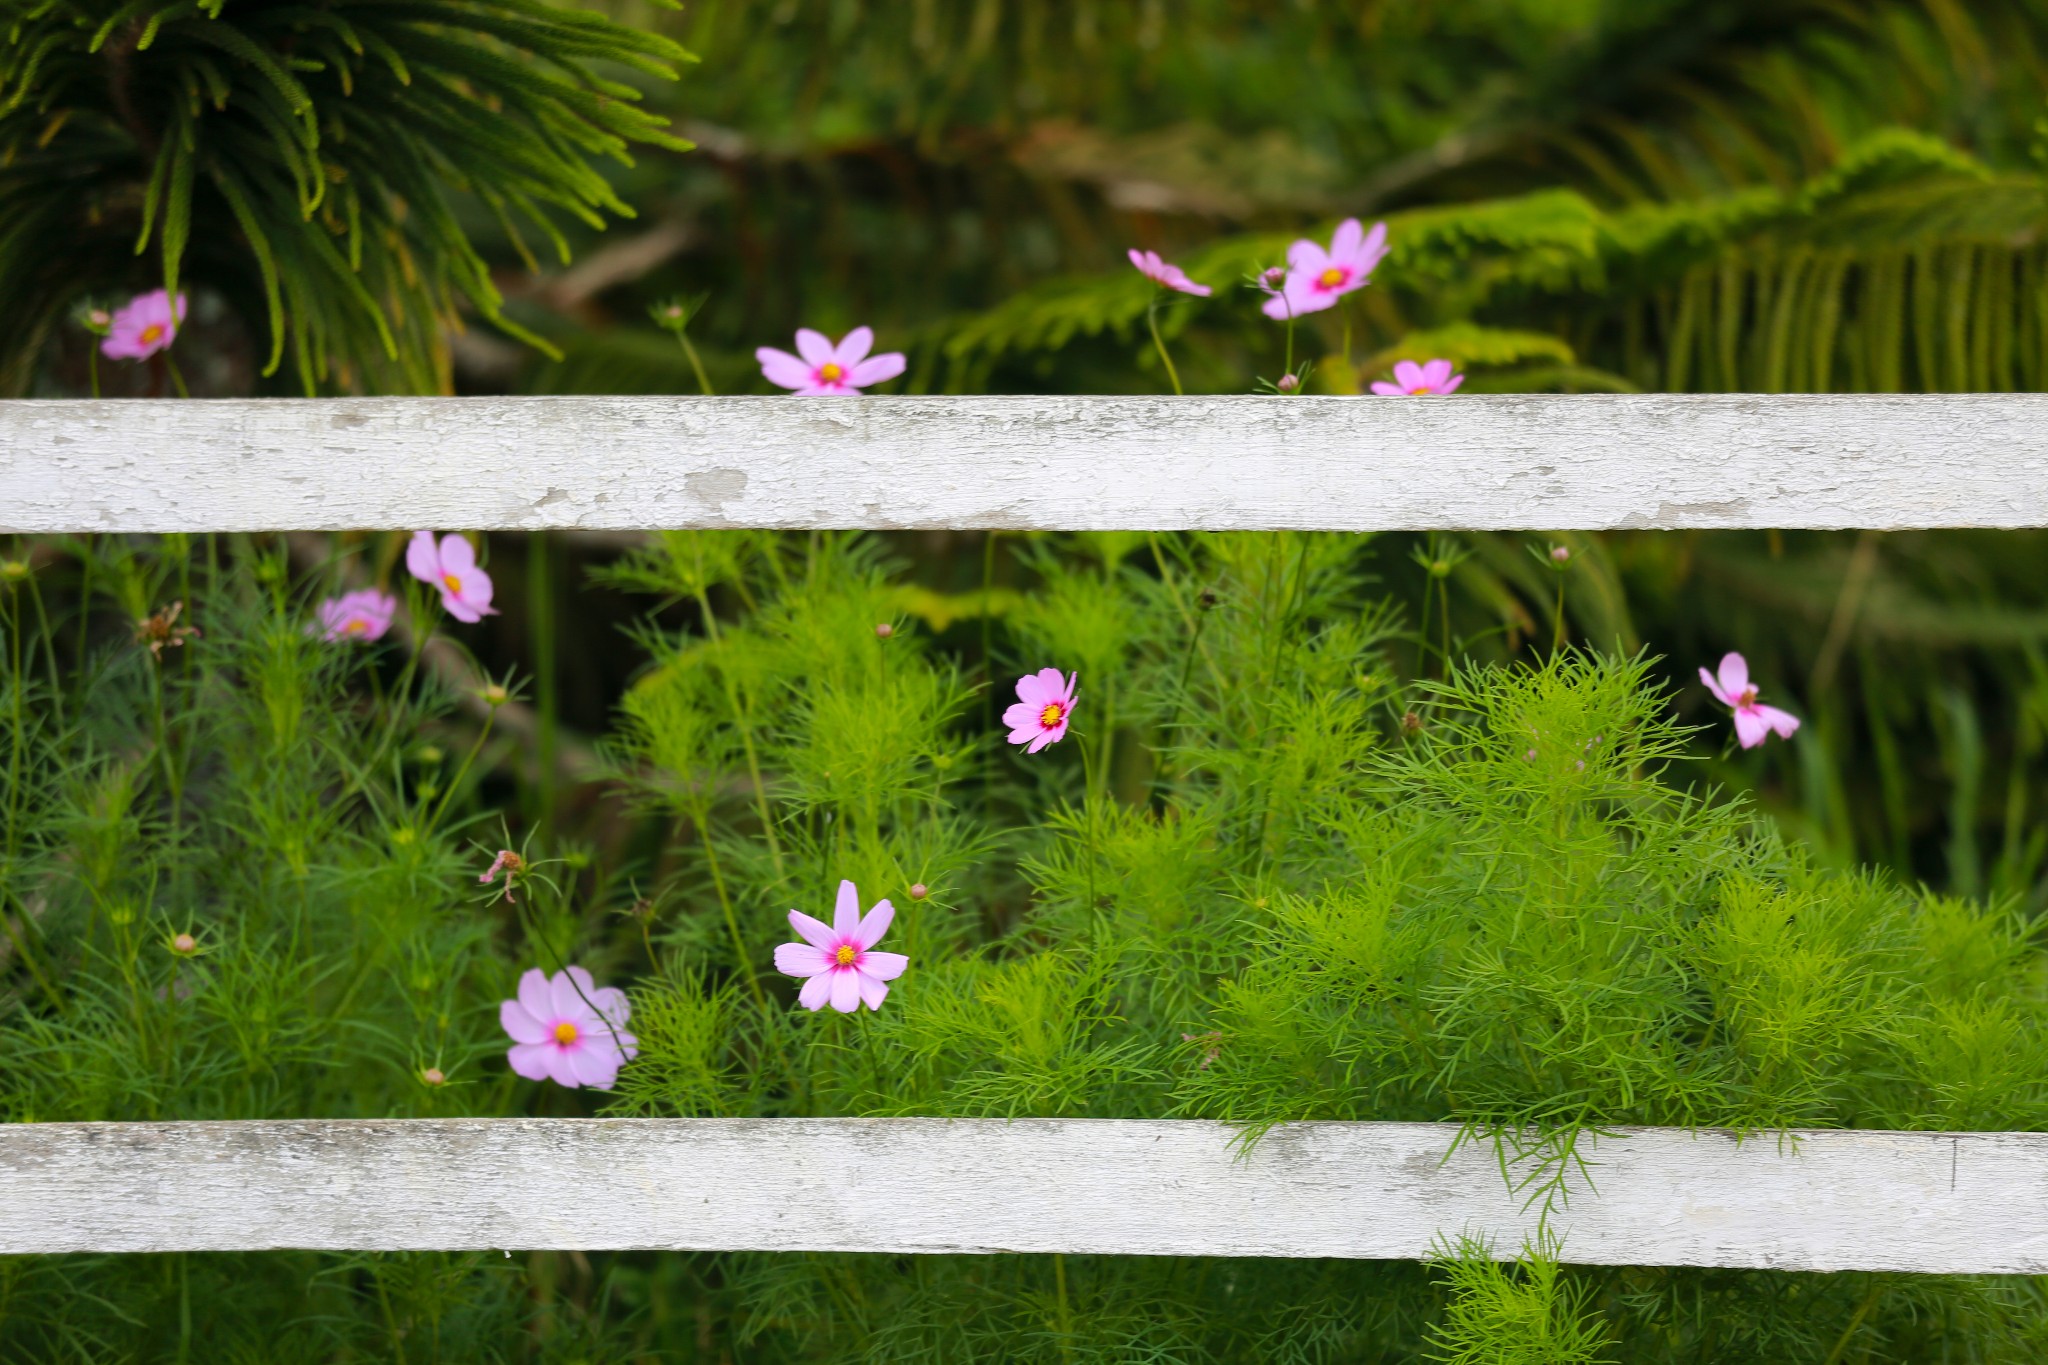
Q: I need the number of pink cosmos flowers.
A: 11